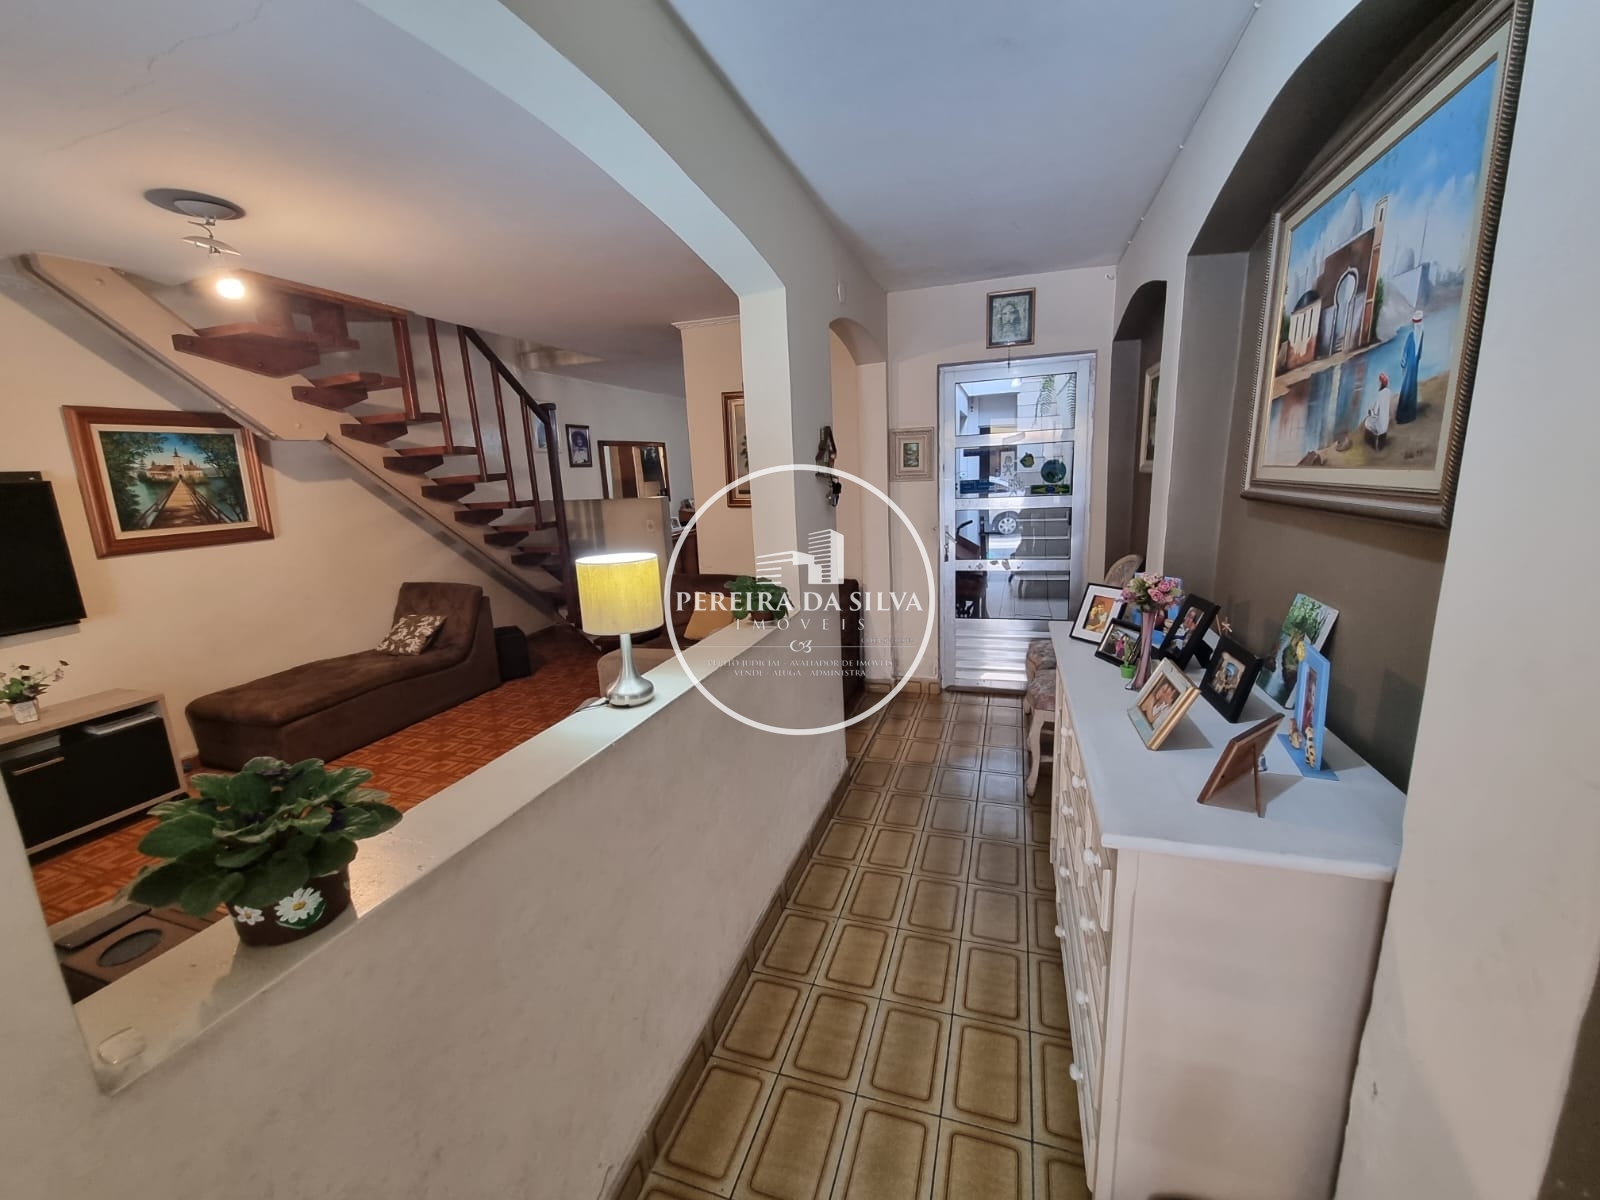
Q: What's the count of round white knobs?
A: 9